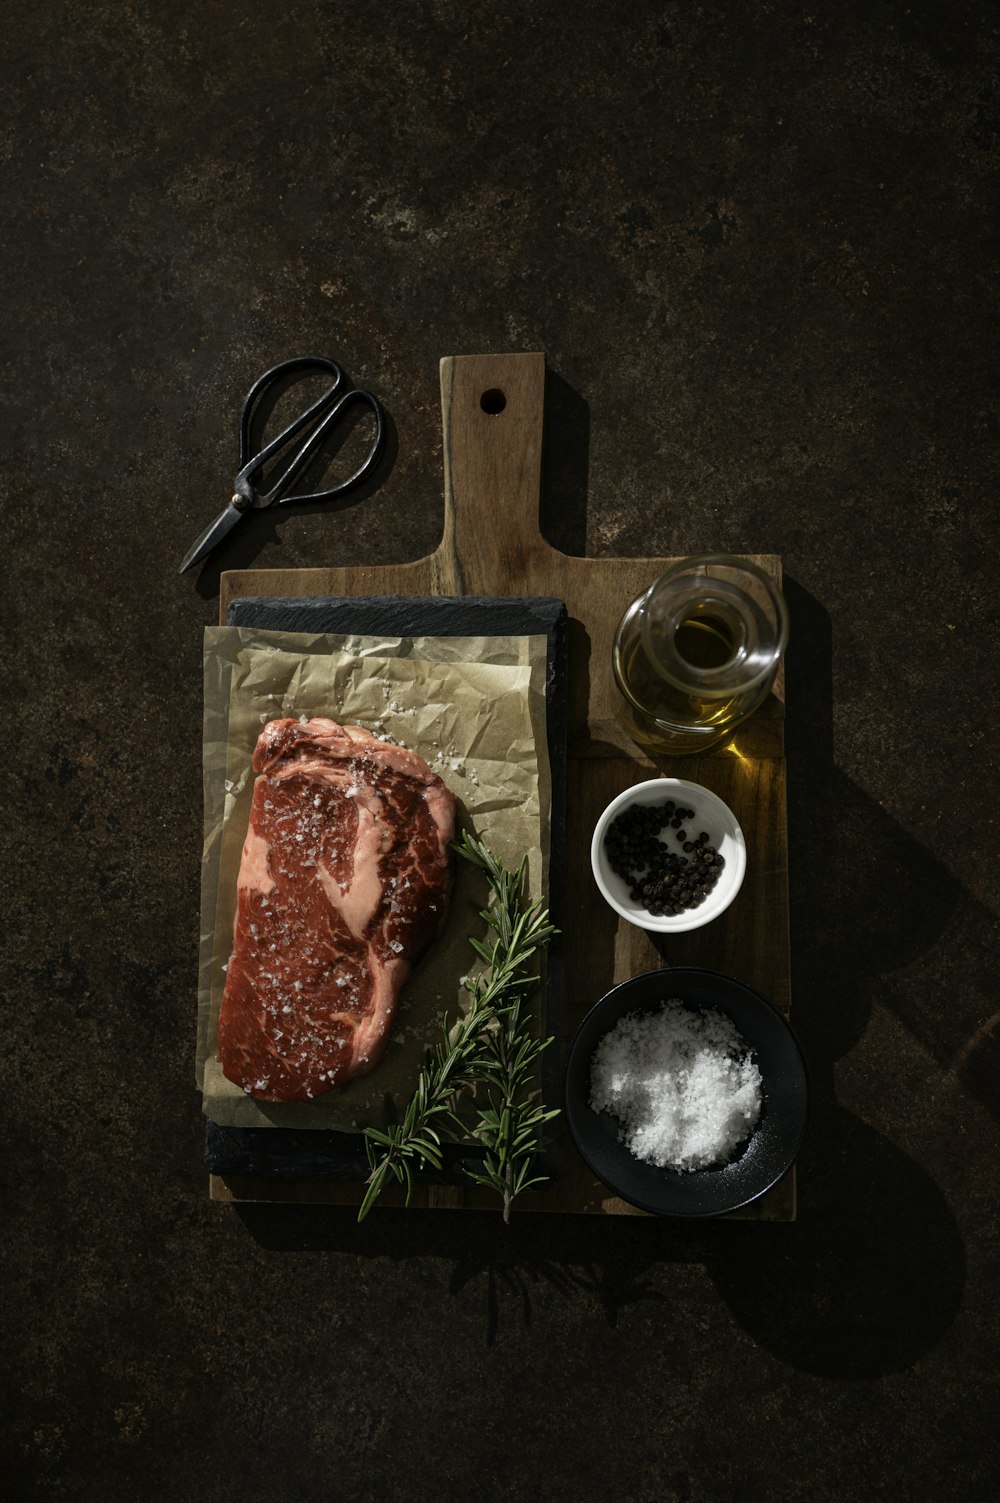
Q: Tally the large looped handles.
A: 2